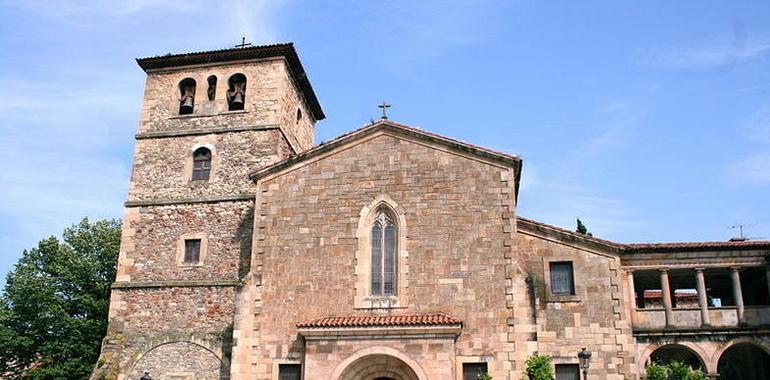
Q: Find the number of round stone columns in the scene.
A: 4